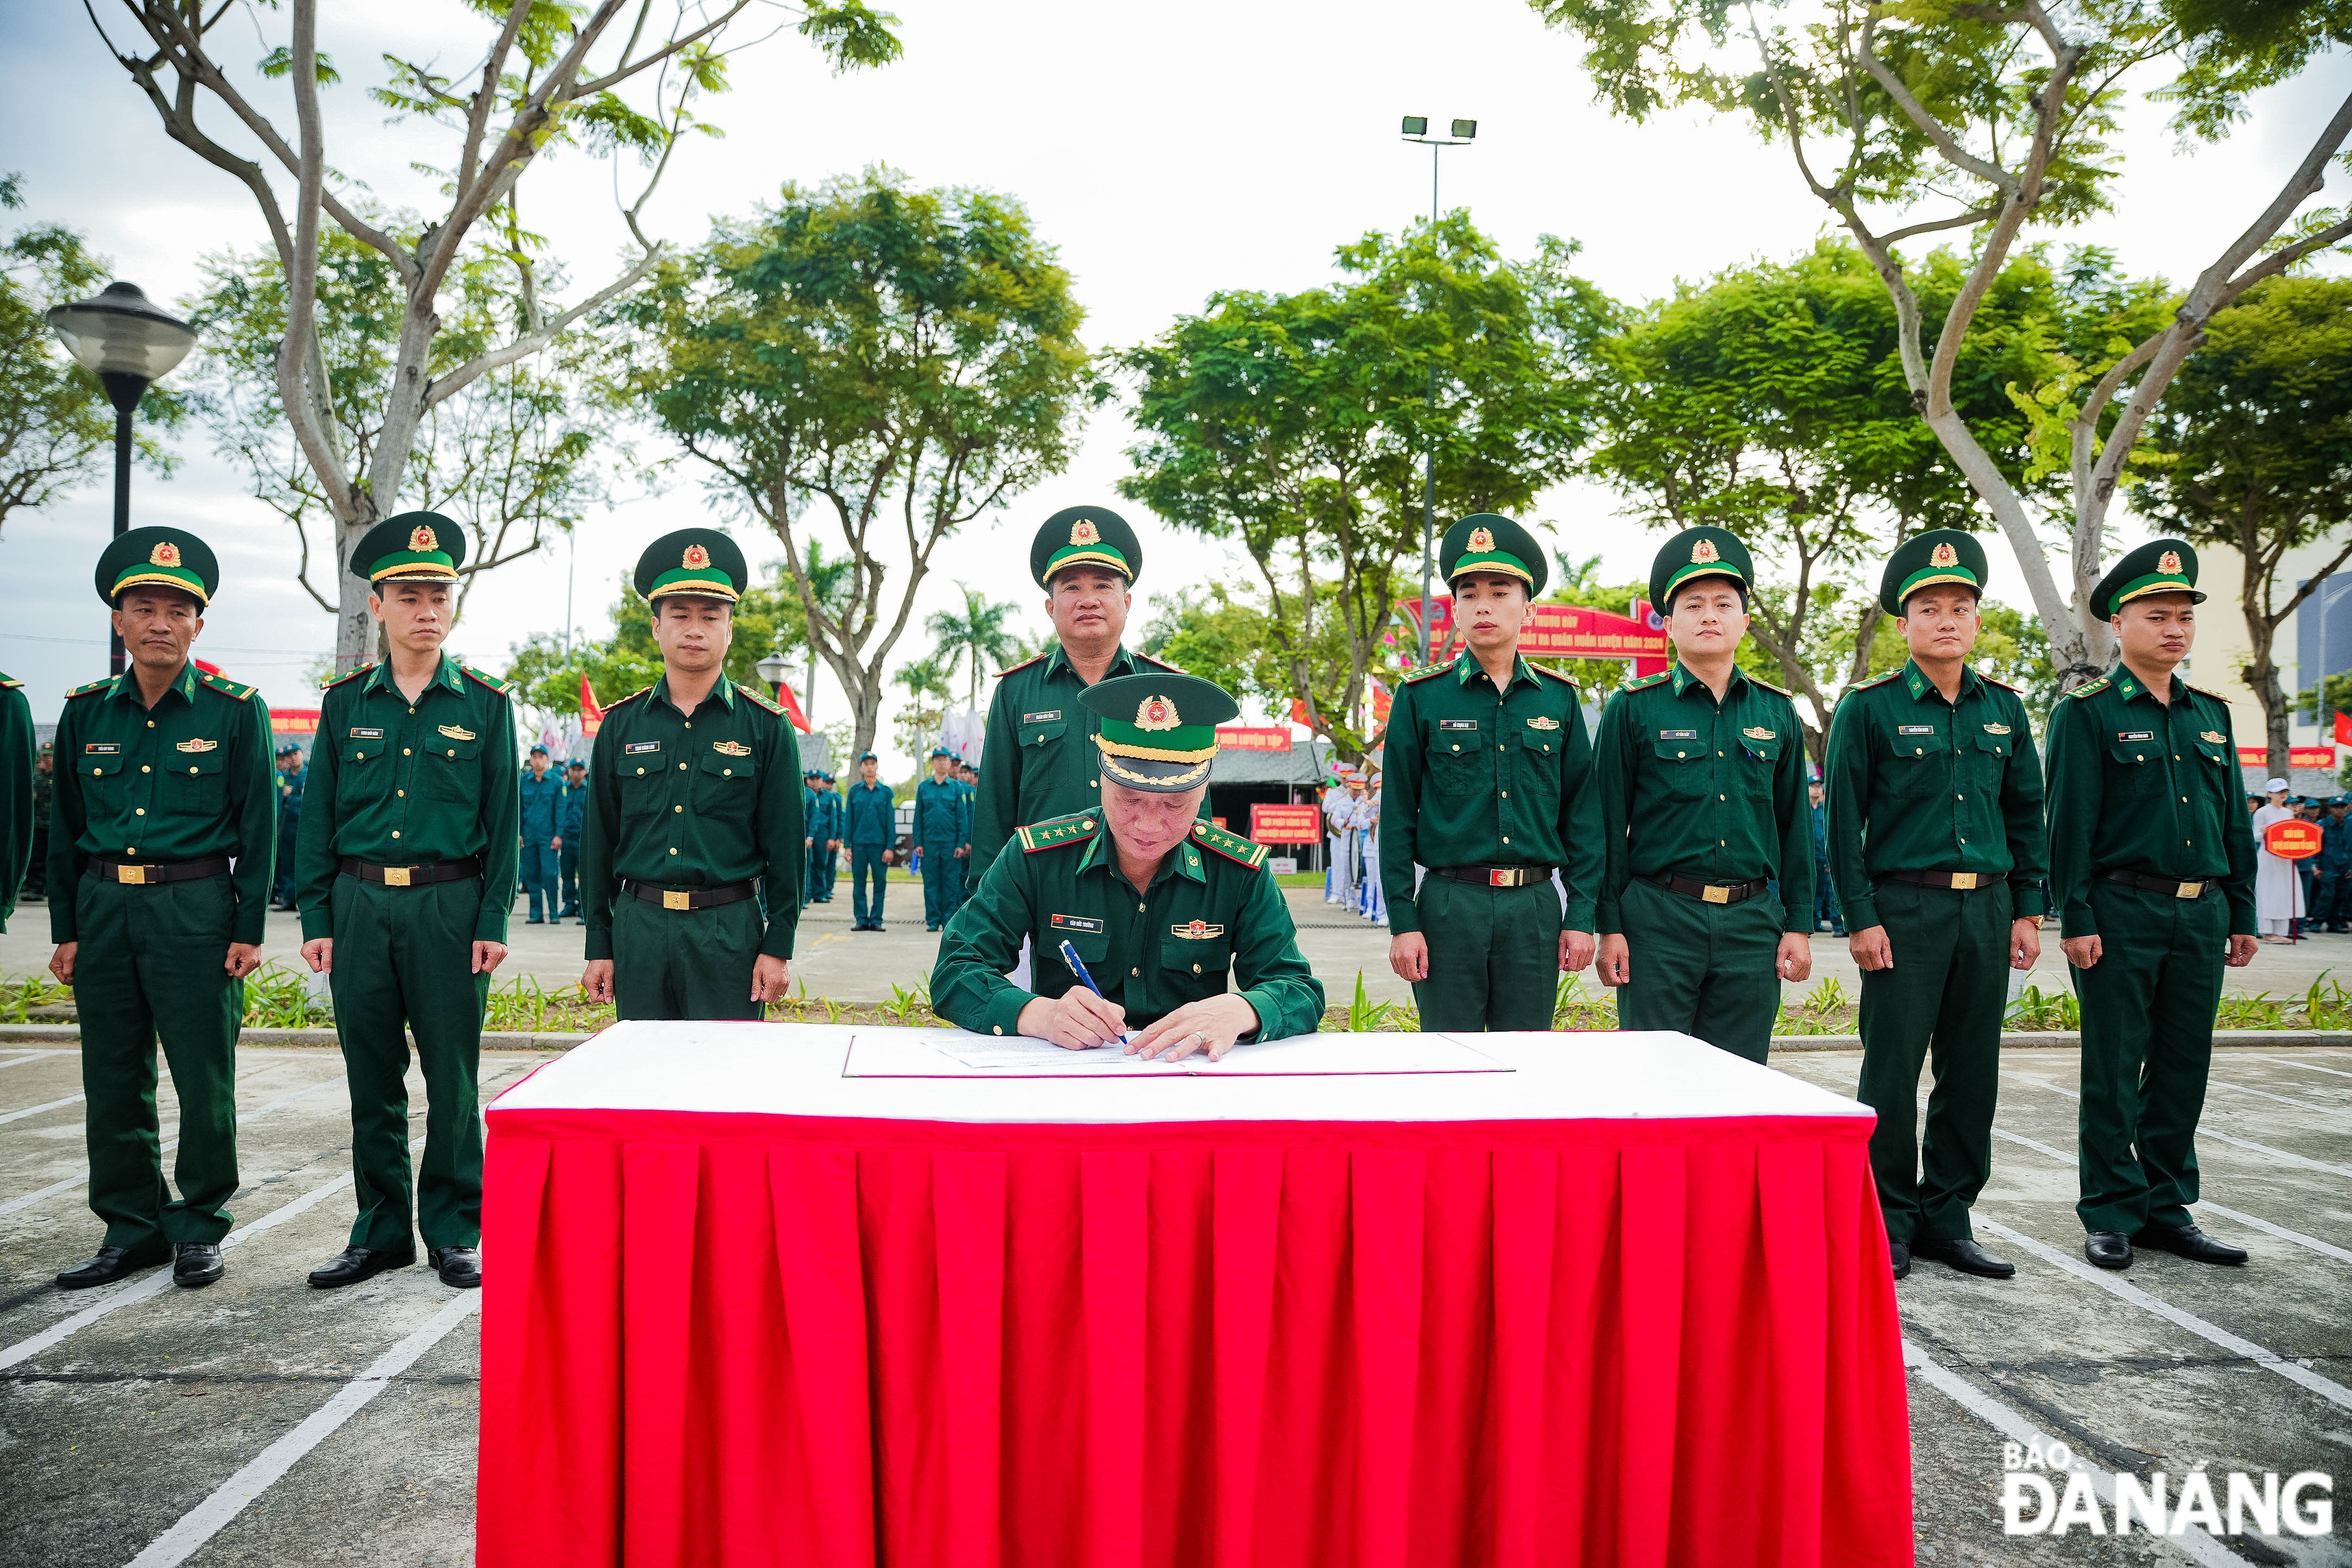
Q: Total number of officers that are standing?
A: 8